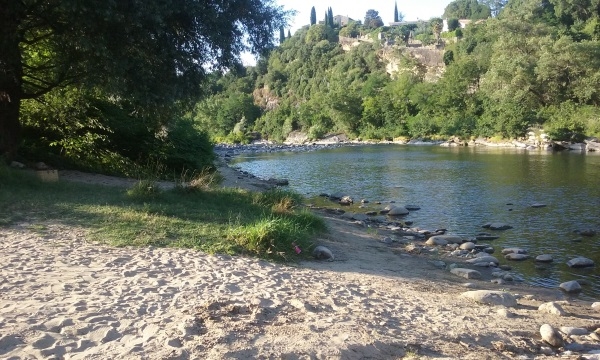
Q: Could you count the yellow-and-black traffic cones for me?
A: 0